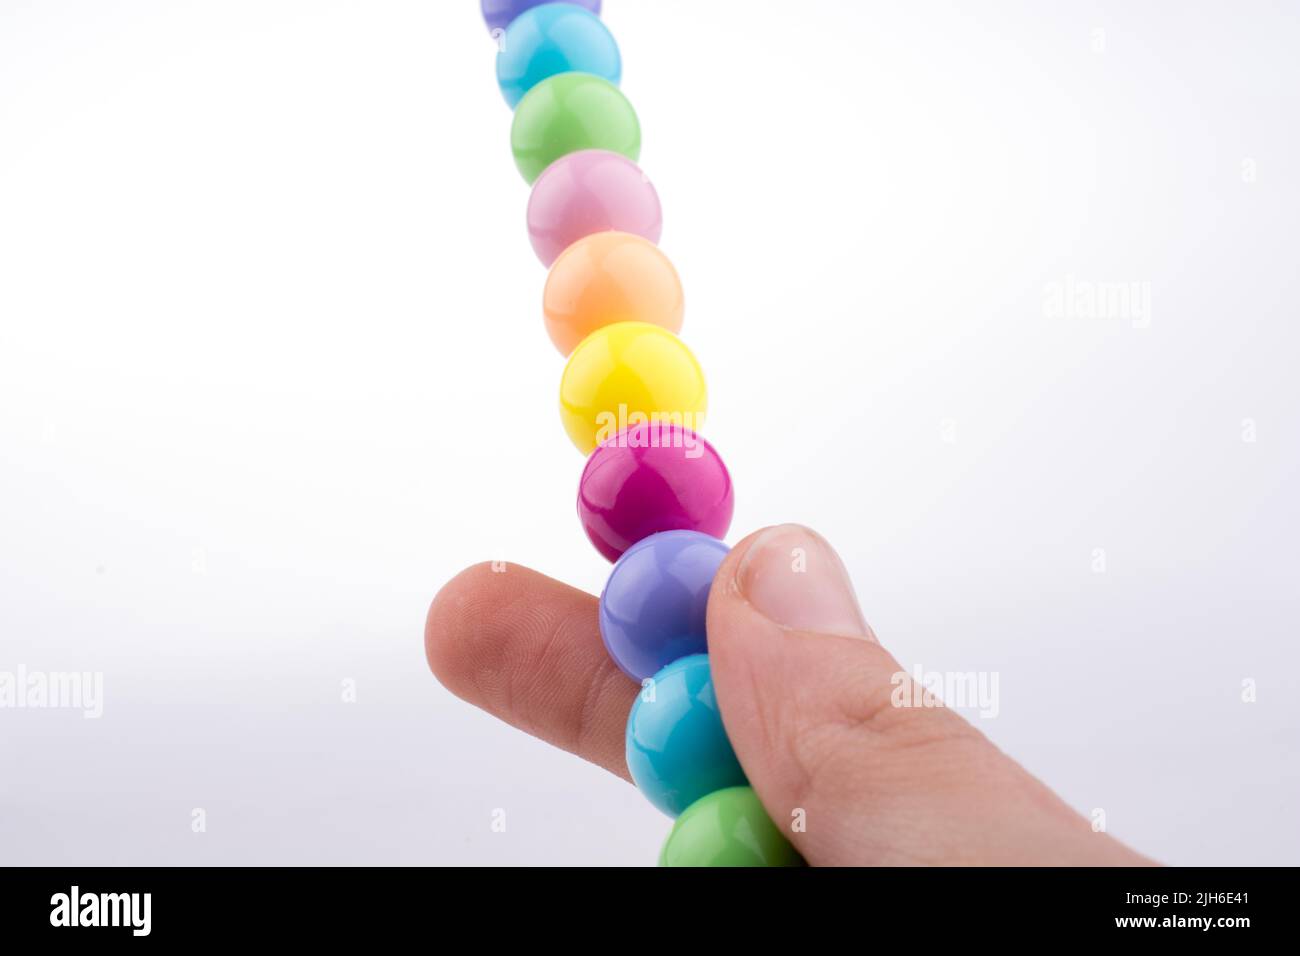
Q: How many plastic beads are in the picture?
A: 10